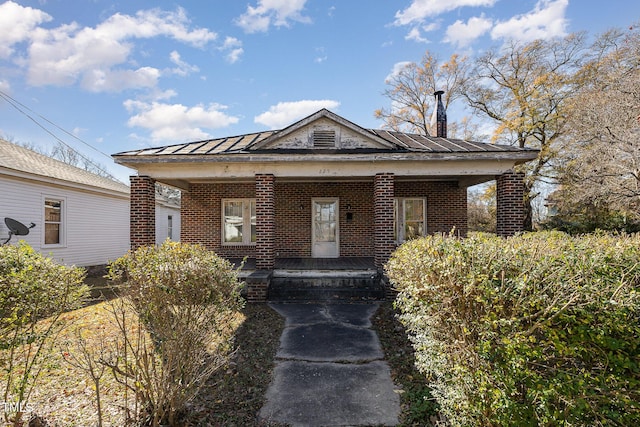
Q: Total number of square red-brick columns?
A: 4